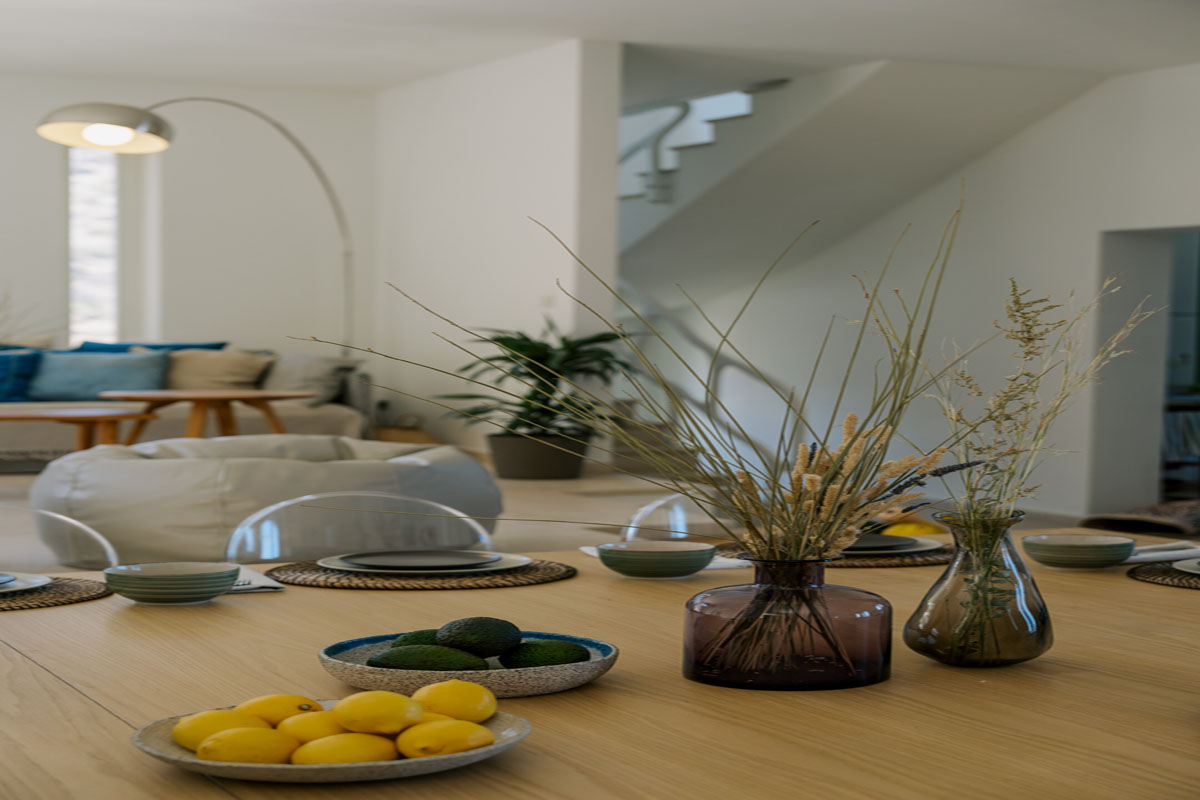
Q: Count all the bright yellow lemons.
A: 9